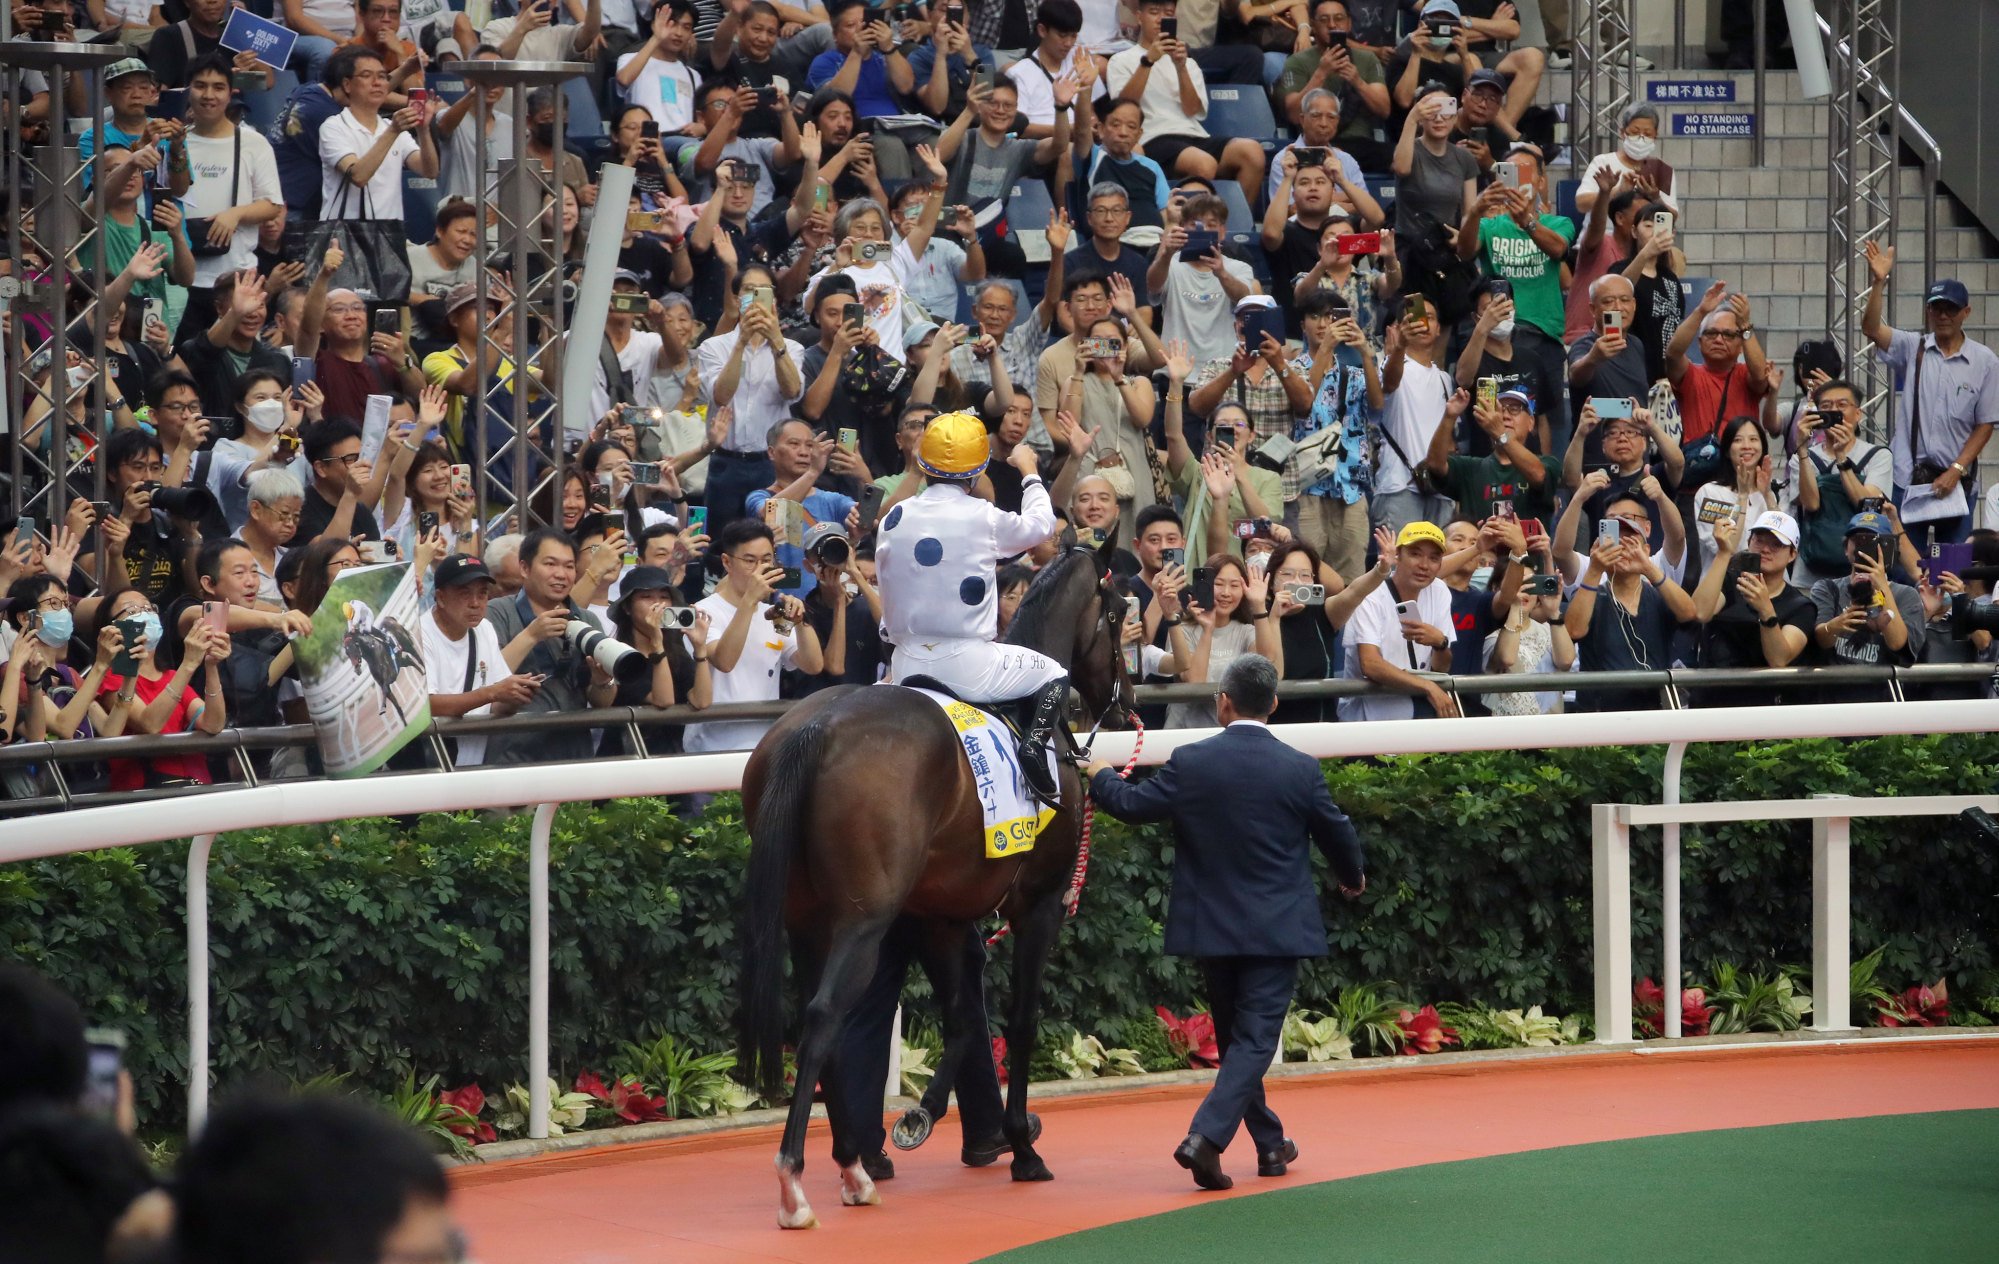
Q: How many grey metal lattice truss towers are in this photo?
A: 4